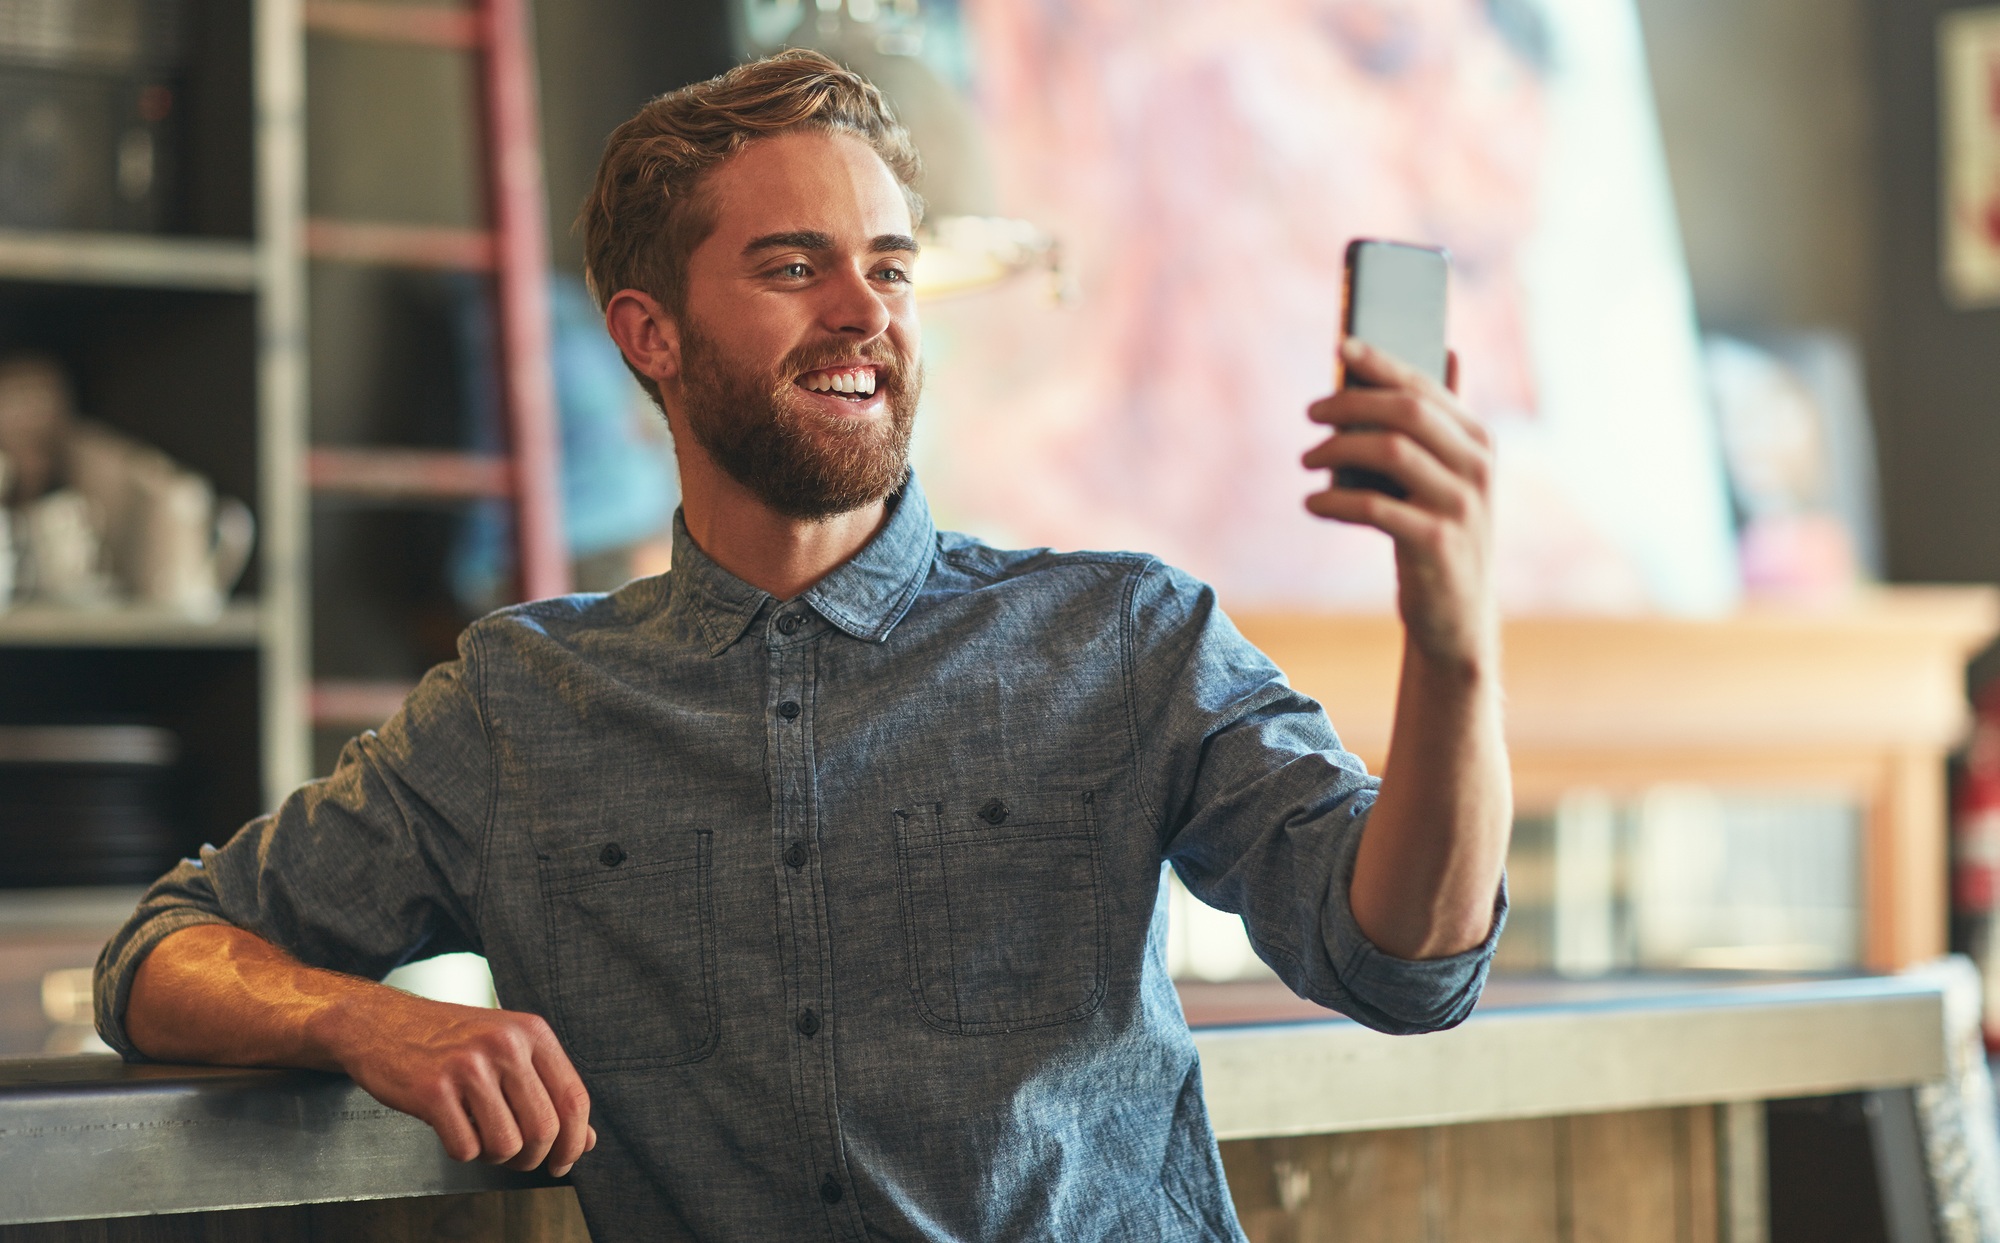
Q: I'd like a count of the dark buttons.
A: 7